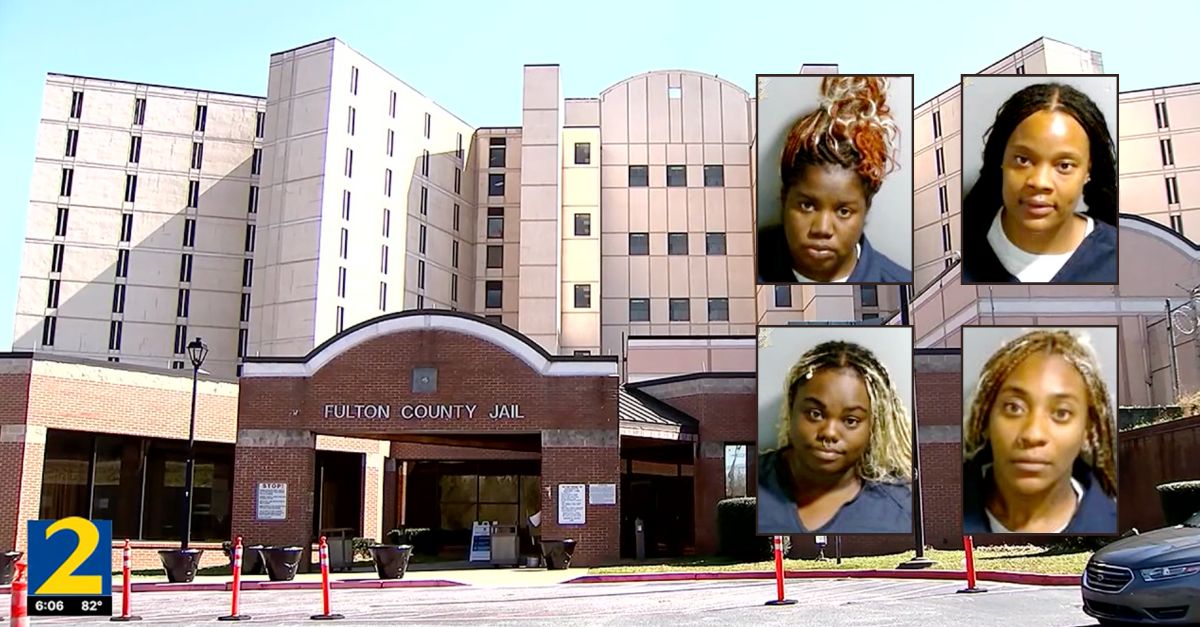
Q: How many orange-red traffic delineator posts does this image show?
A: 6